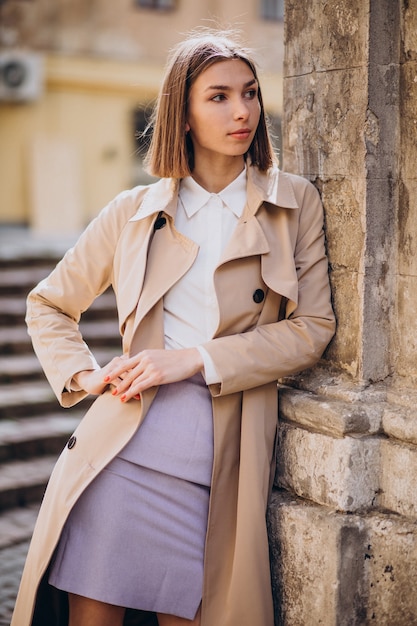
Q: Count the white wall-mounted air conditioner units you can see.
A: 1